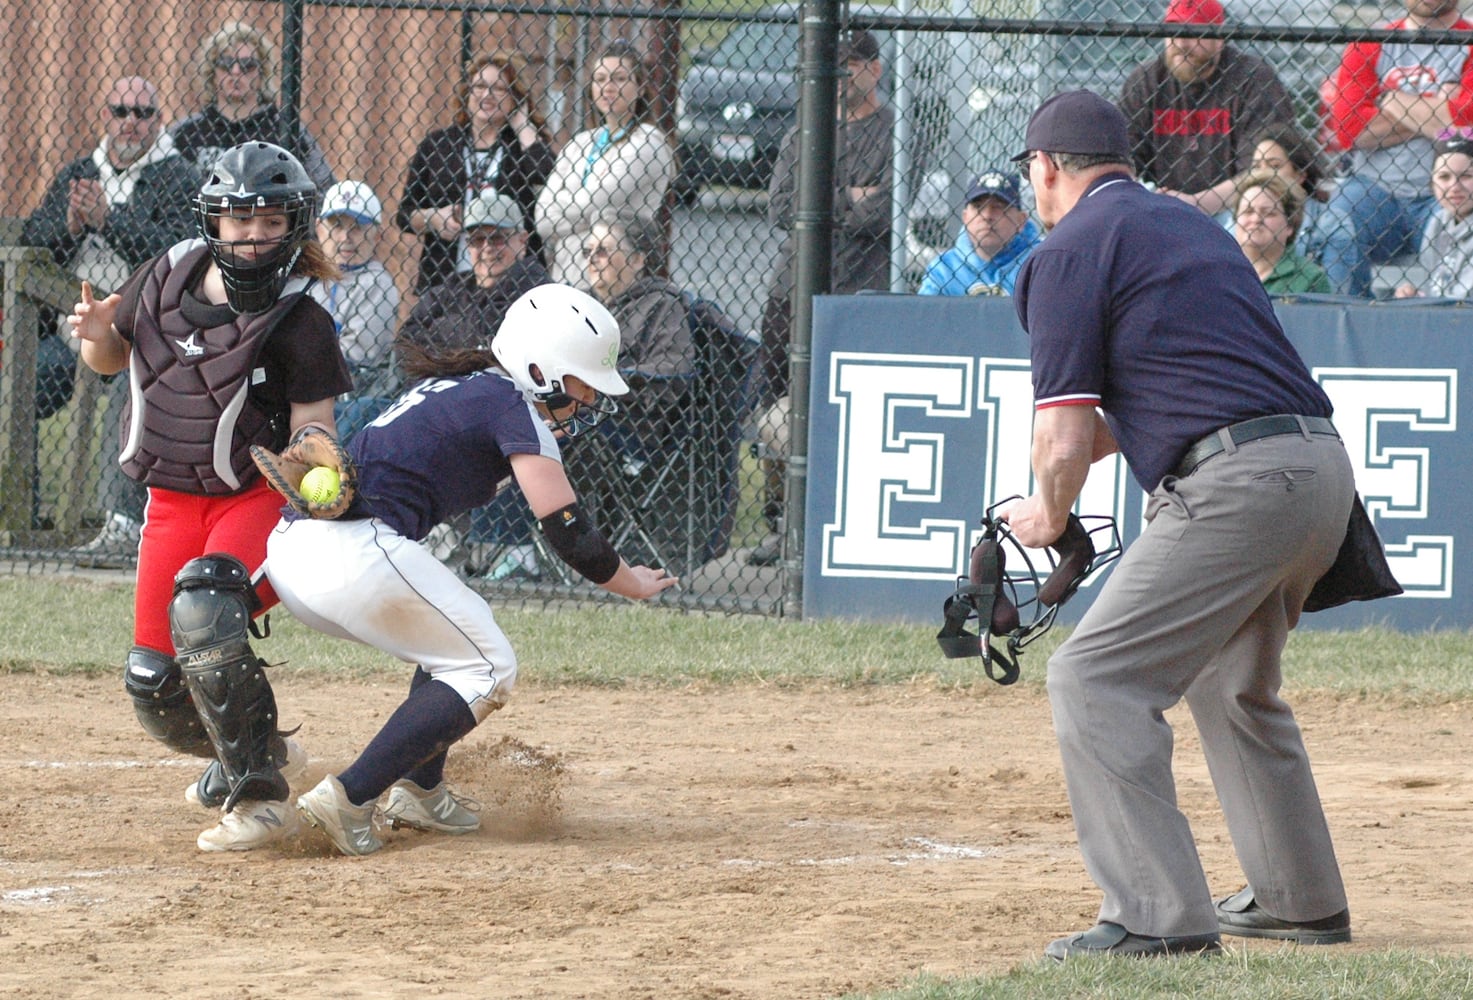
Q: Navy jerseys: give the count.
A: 2